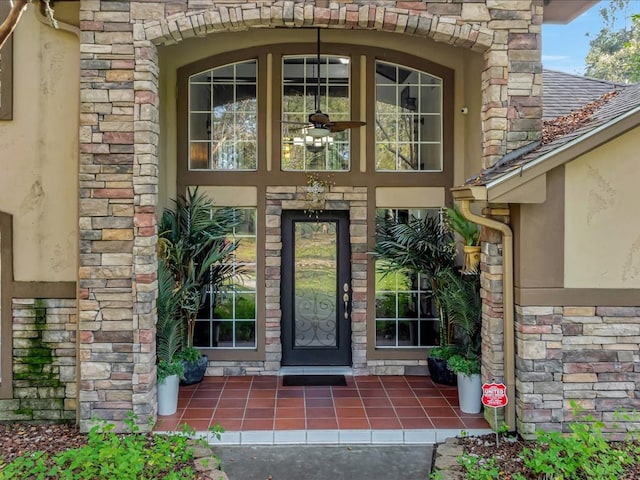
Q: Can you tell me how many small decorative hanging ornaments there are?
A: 1